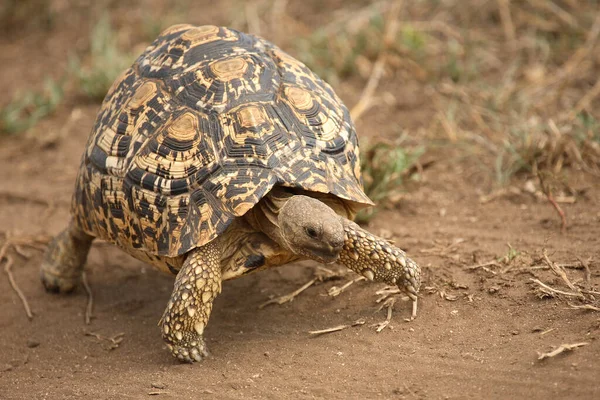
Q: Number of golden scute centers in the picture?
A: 6